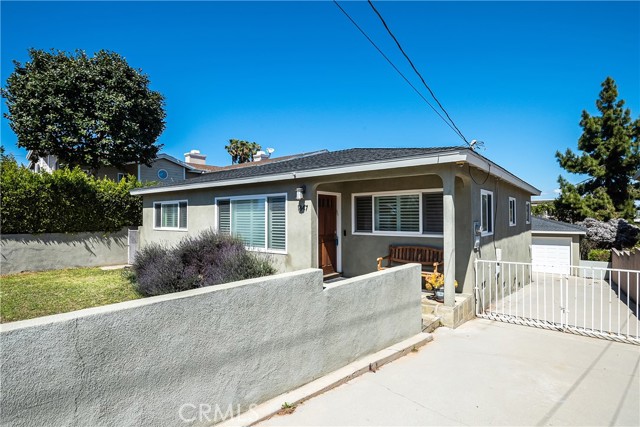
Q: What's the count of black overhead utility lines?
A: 2